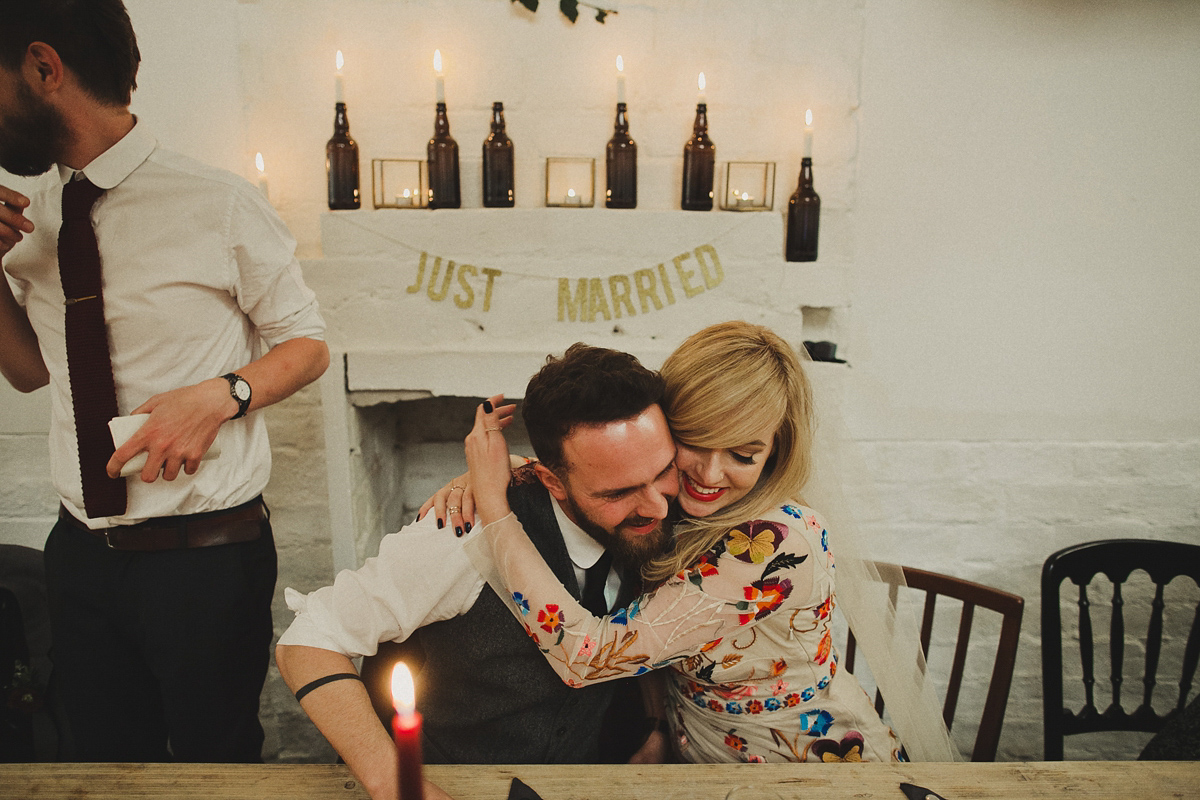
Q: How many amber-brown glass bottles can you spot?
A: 6